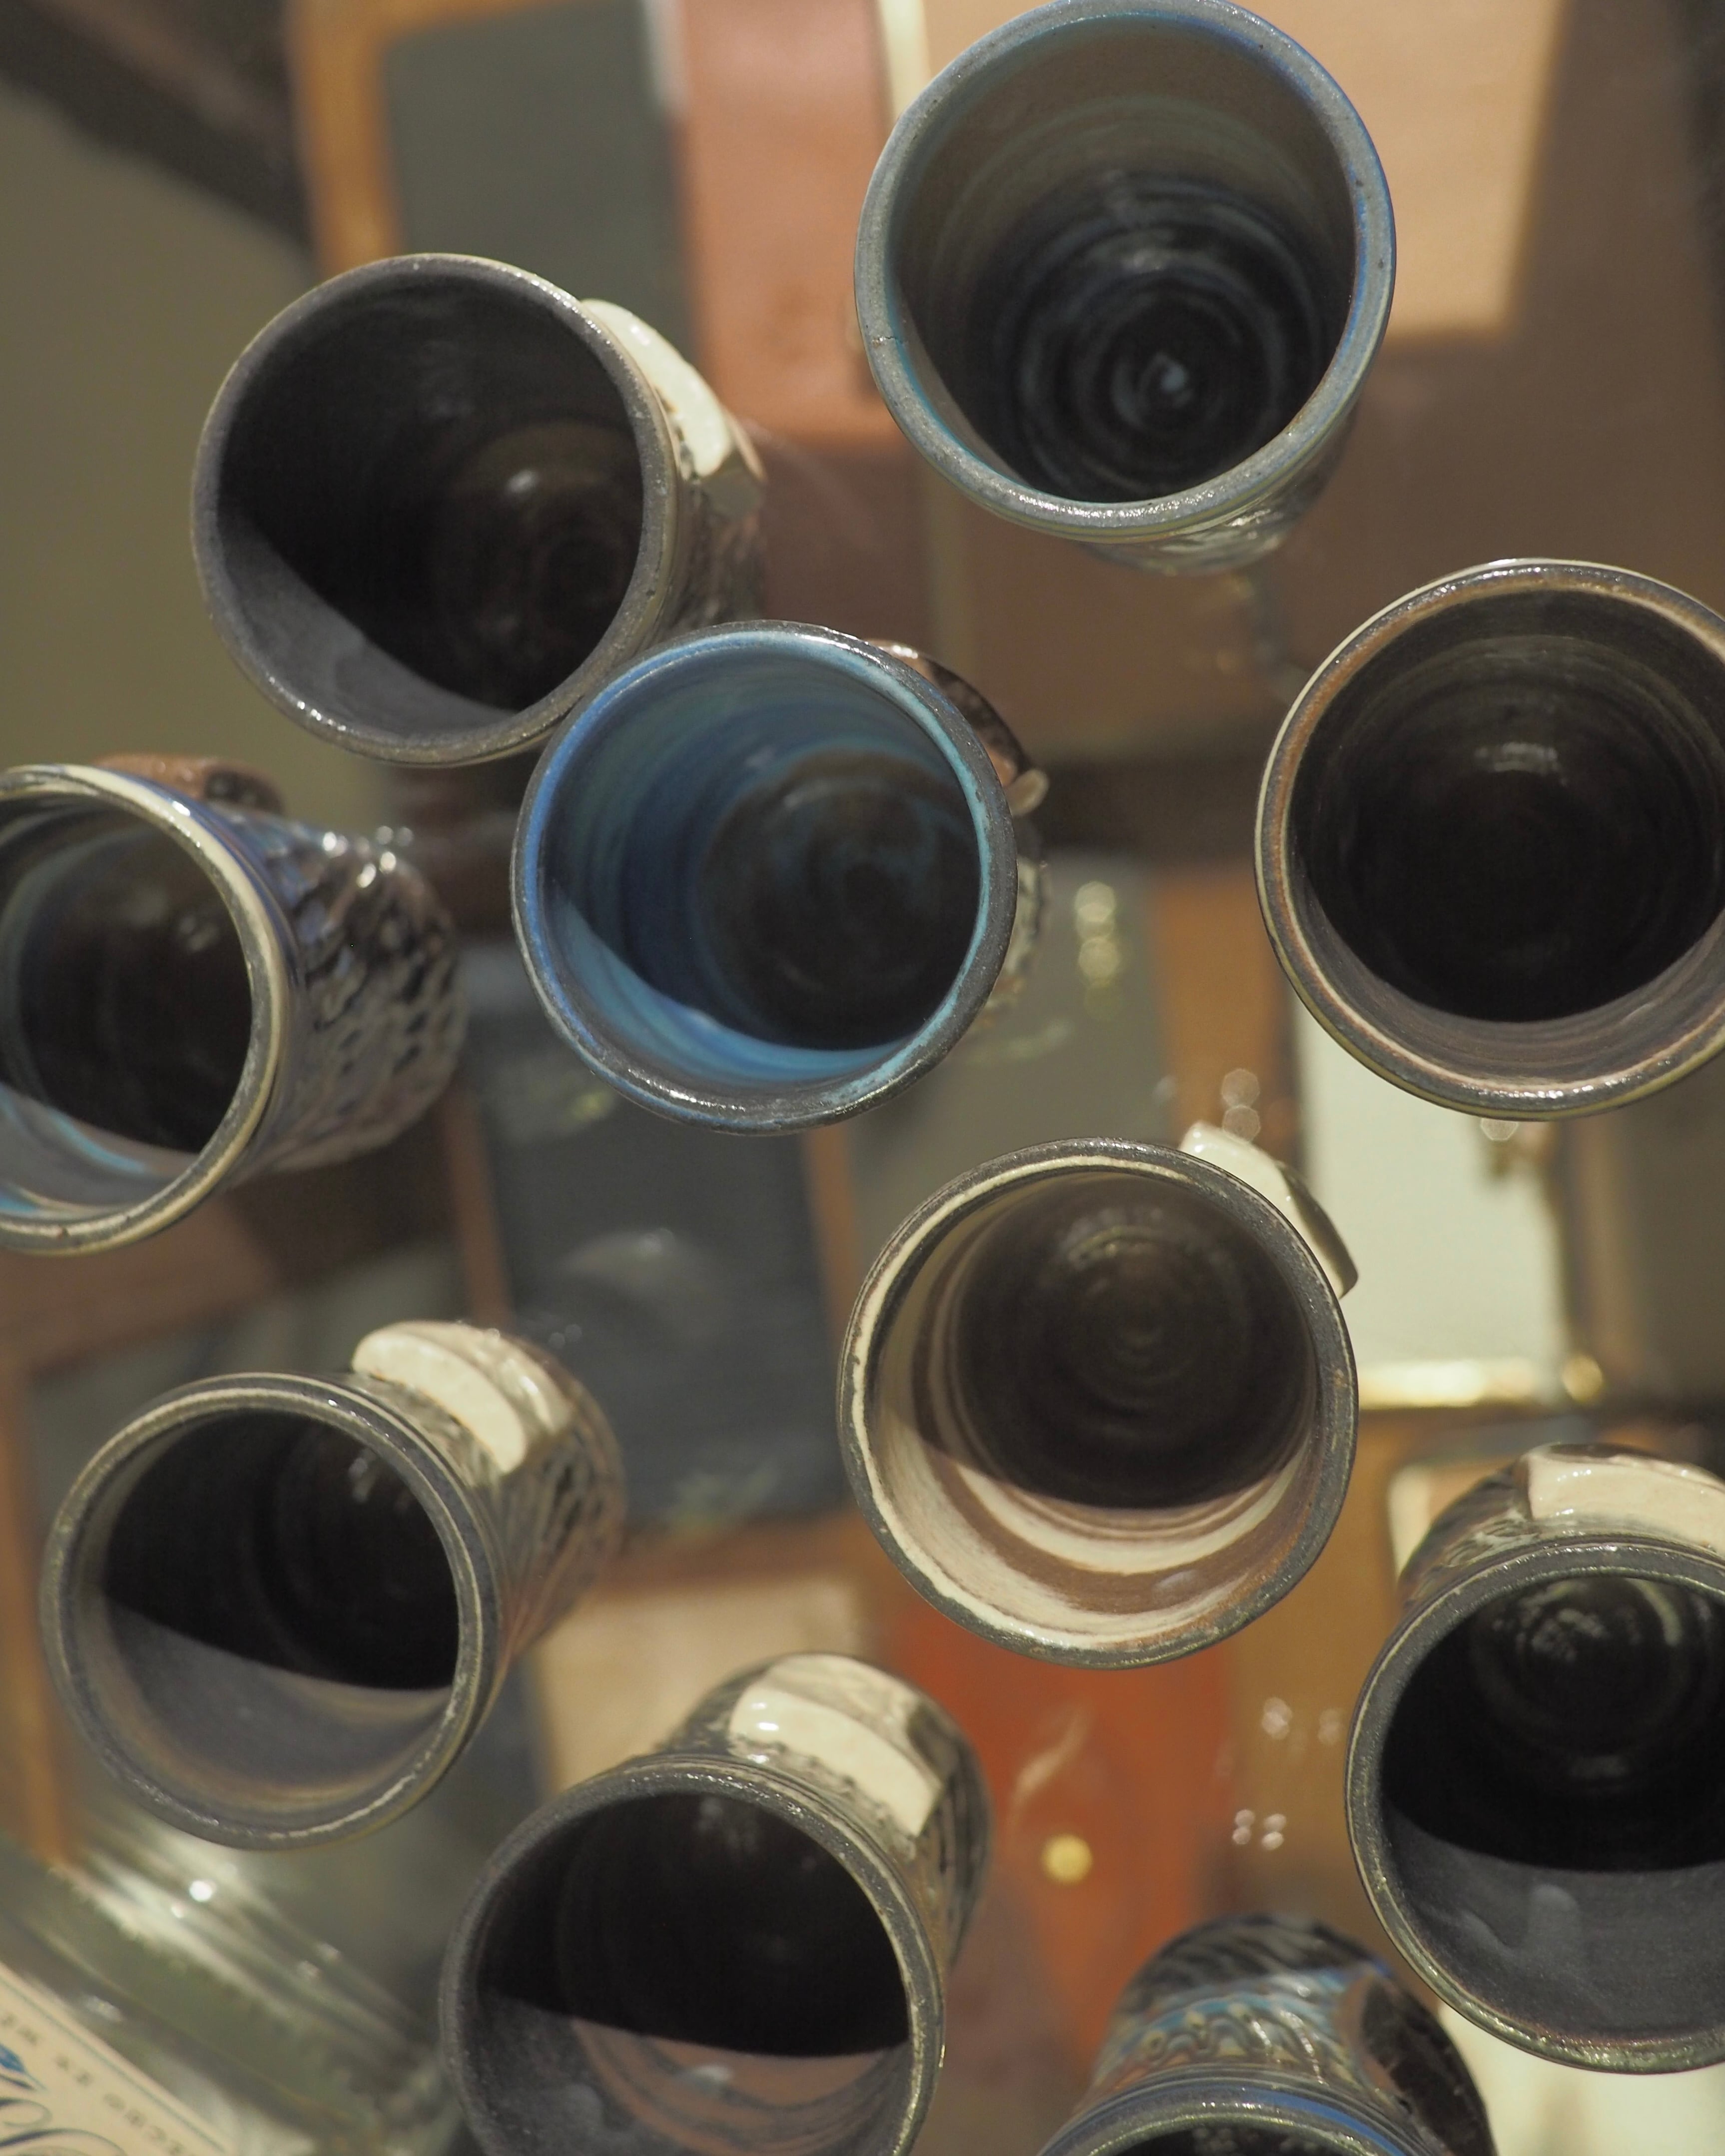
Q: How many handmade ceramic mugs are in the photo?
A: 10